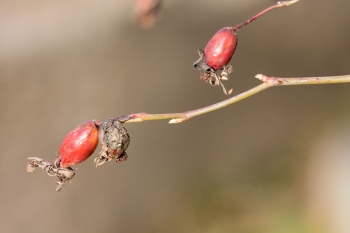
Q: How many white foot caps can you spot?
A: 0